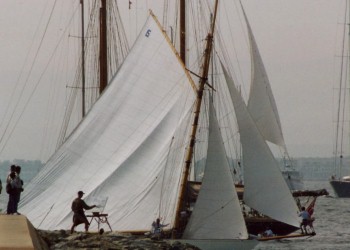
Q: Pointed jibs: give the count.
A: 3